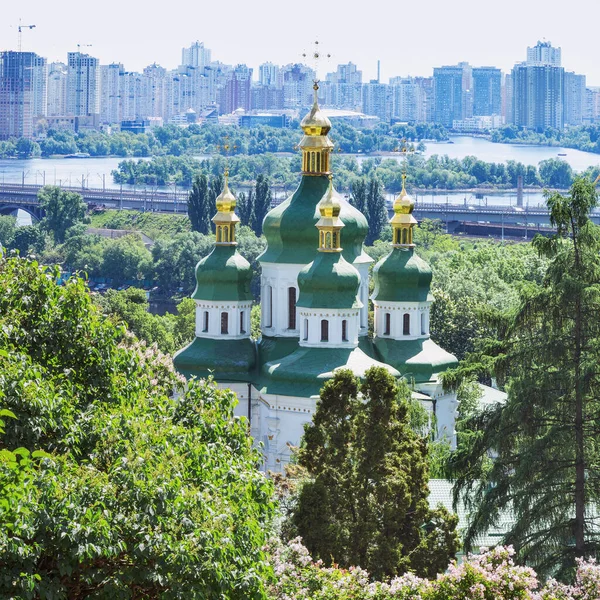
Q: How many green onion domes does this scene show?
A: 4